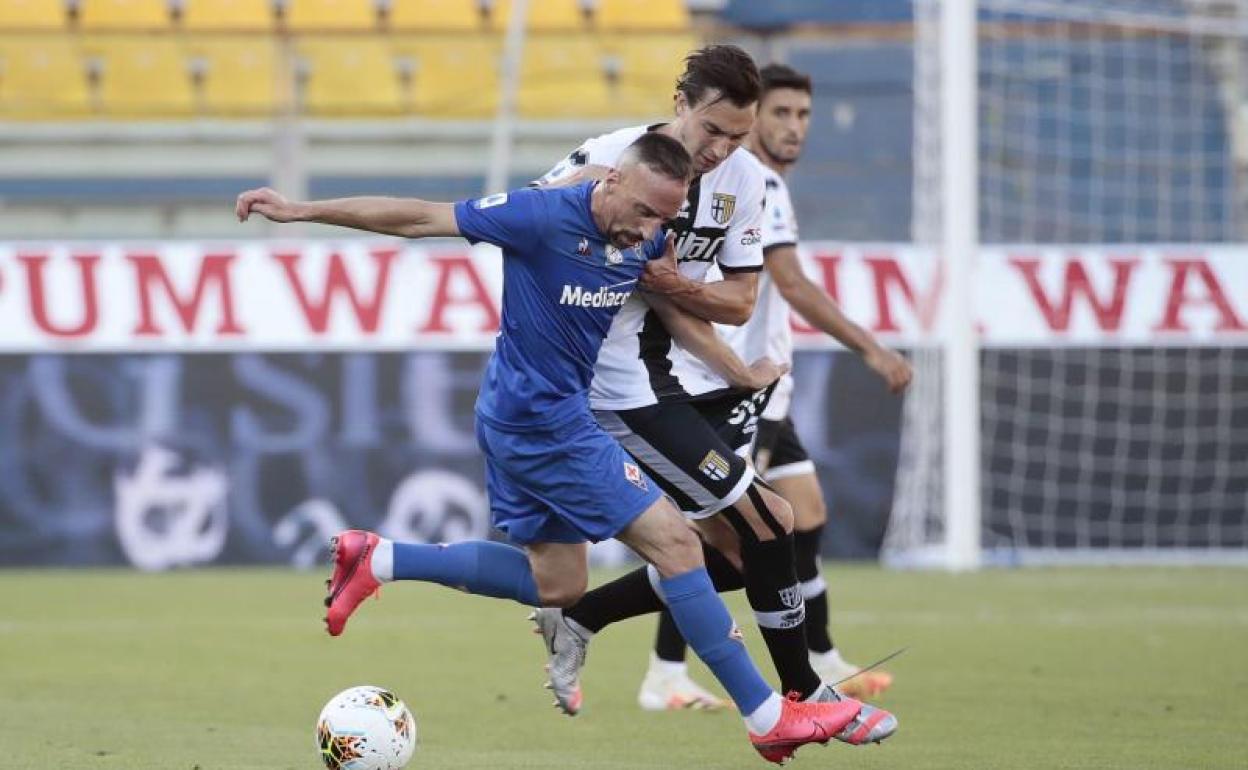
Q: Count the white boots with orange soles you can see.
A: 2